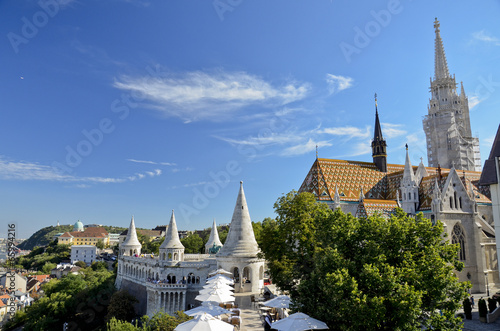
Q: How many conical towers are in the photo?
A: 4